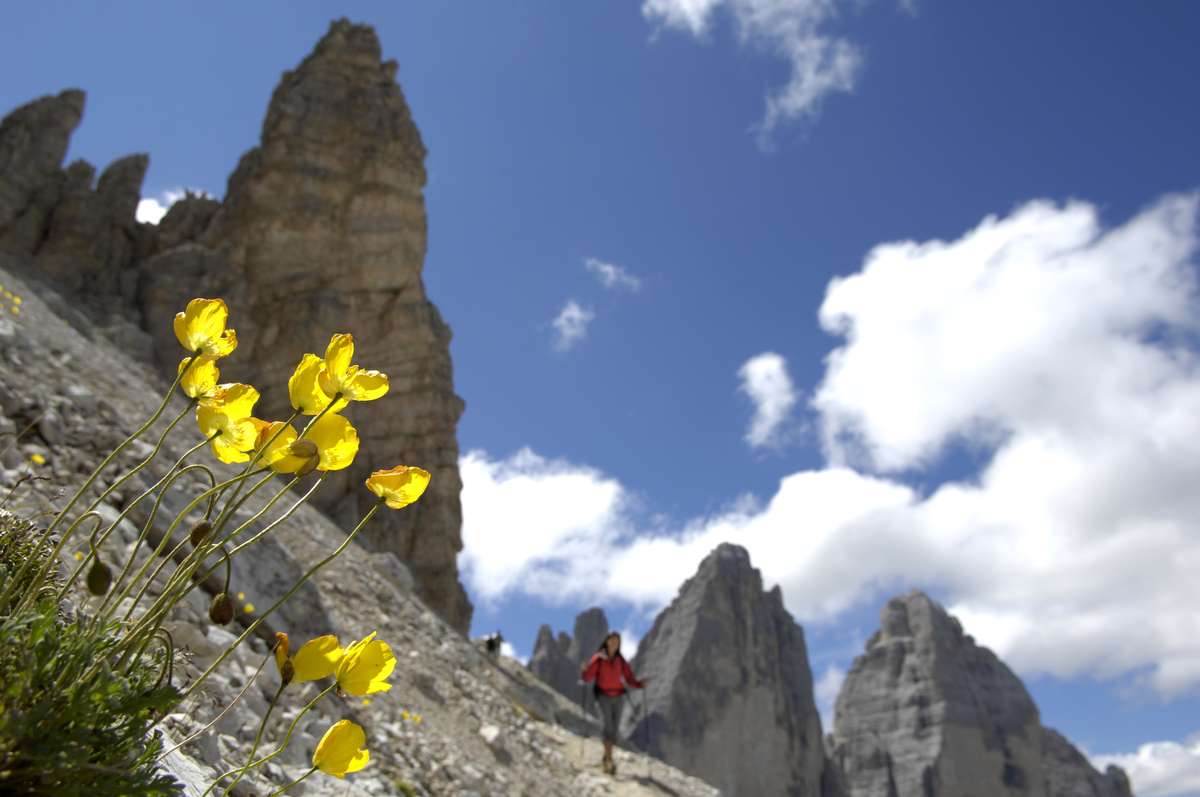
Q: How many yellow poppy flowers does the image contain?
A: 11